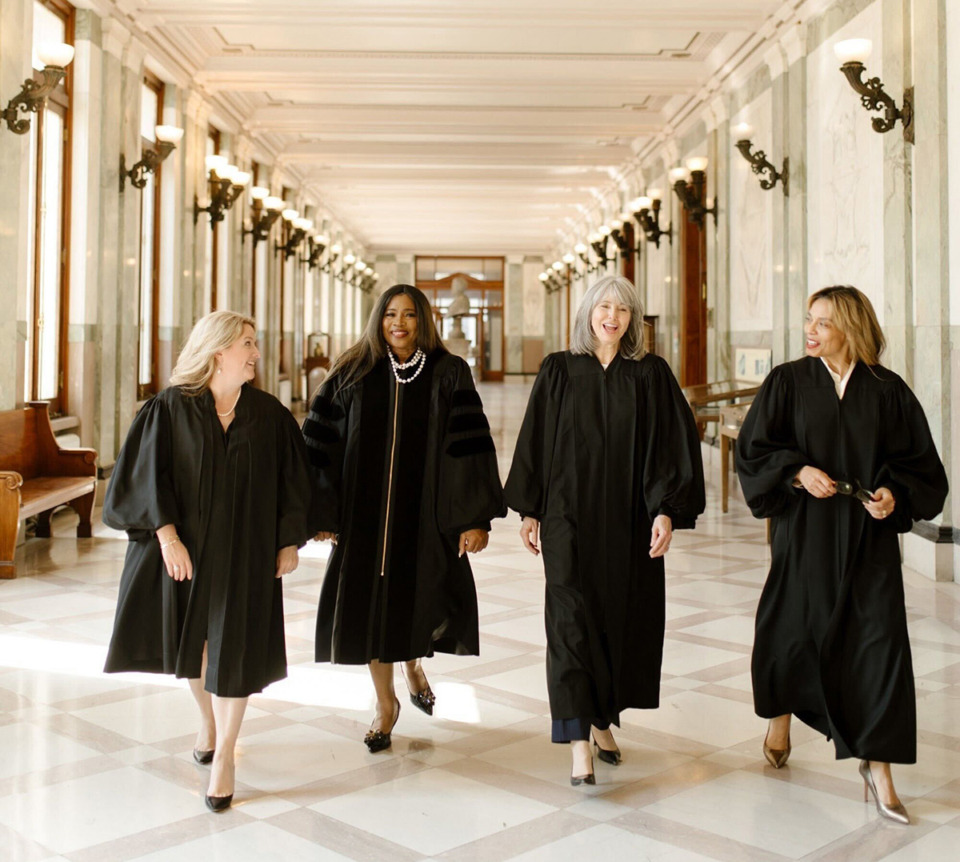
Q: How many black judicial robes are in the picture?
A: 4